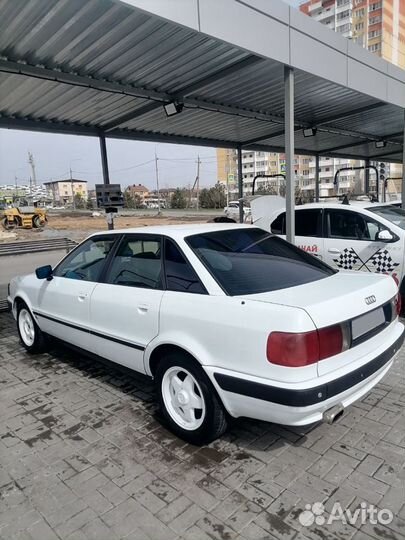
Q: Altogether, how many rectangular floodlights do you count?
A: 3